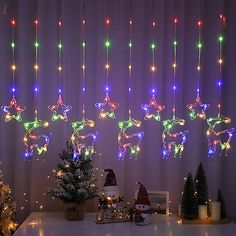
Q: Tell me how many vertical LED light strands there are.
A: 10